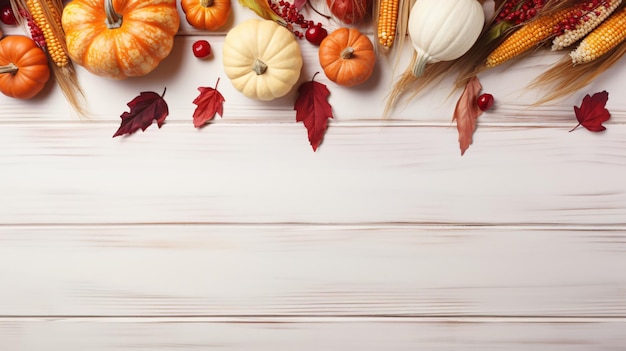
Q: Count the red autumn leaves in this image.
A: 5